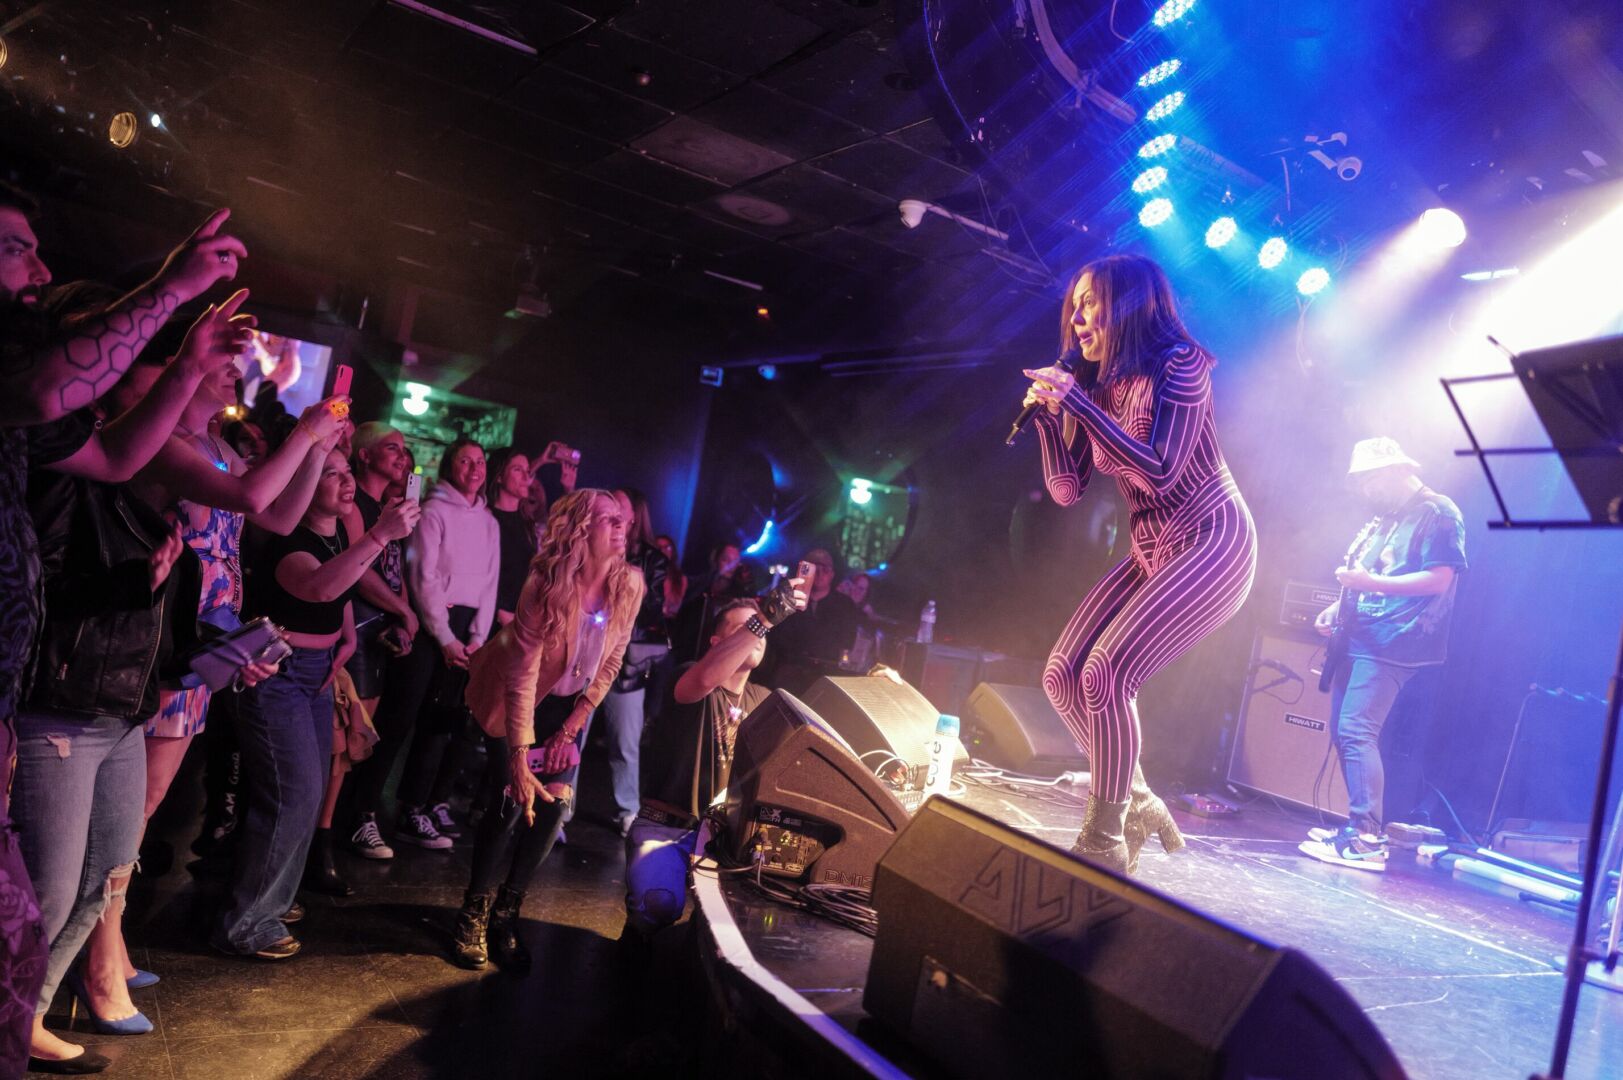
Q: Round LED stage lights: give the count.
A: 9